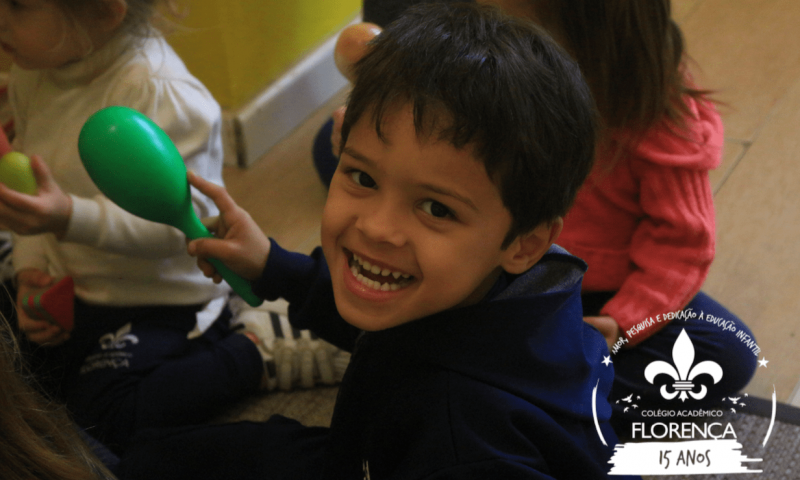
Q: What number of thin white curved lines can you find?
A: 2